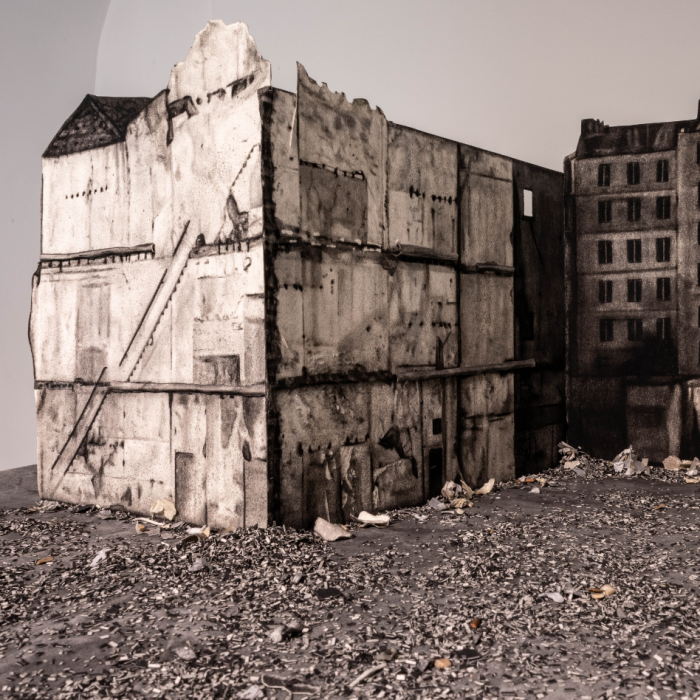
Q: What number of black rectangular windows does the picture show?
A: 15